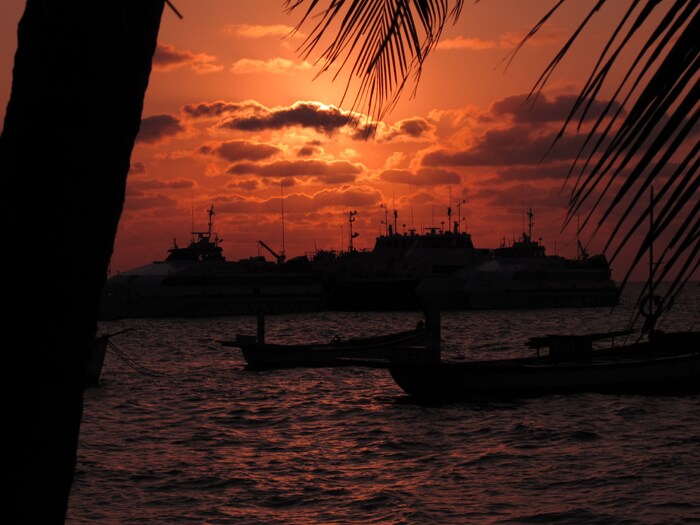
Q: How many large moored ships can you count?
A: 3